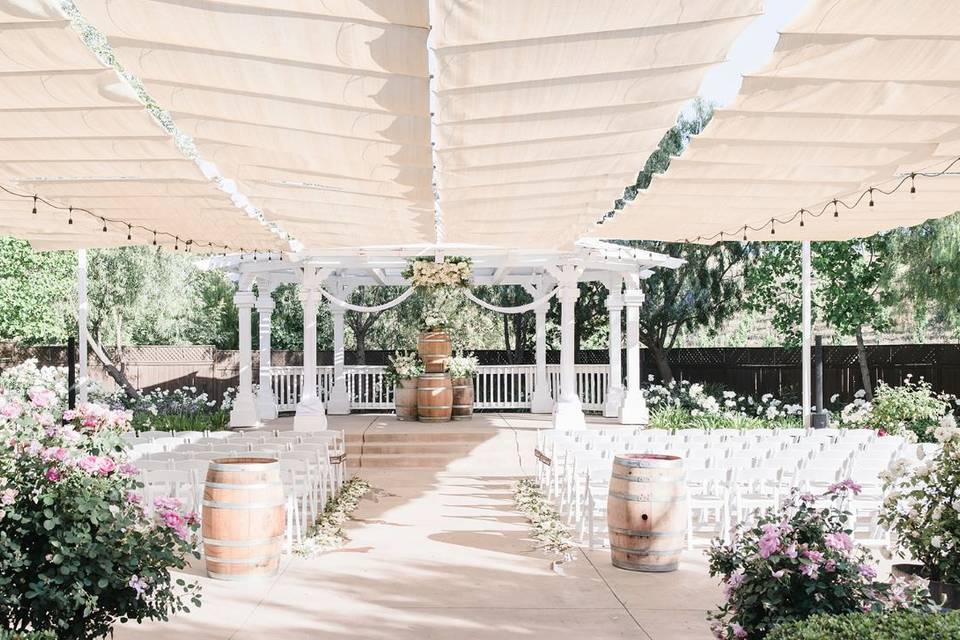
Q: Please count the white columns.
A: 8